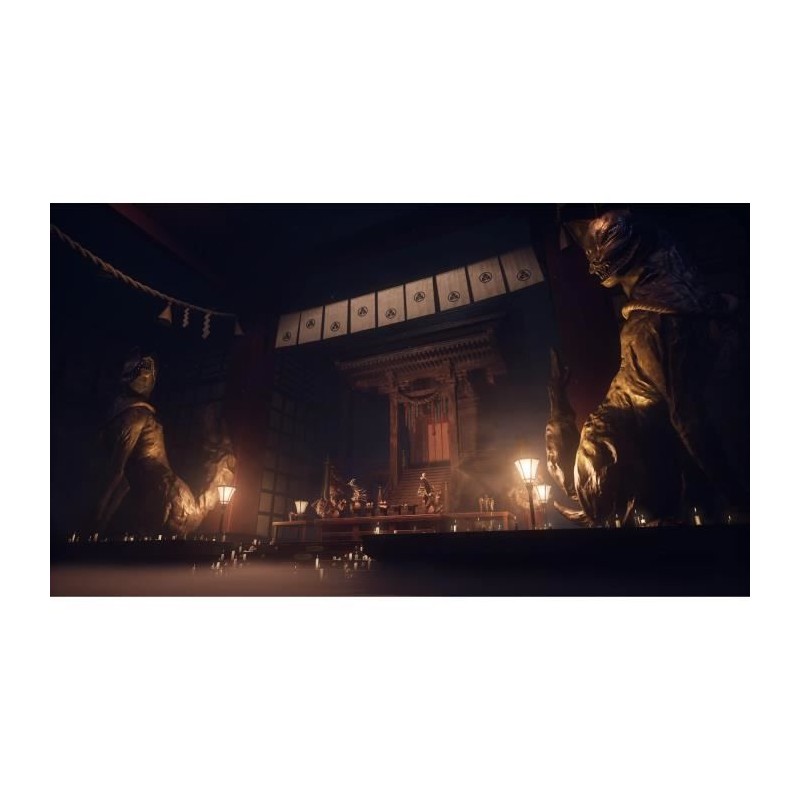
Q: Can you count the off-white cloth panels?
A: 9